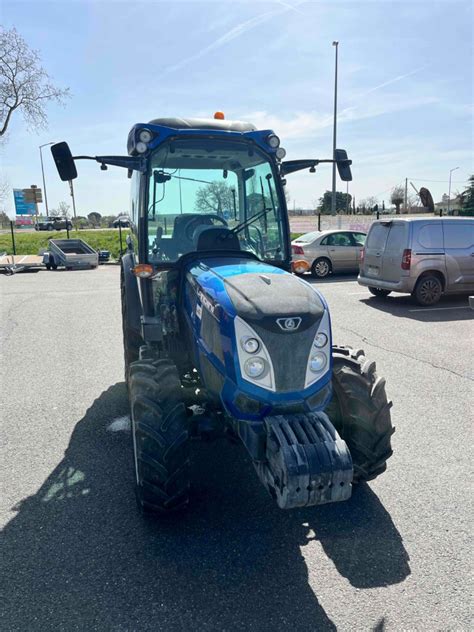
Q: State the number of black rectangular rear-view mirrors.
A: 2